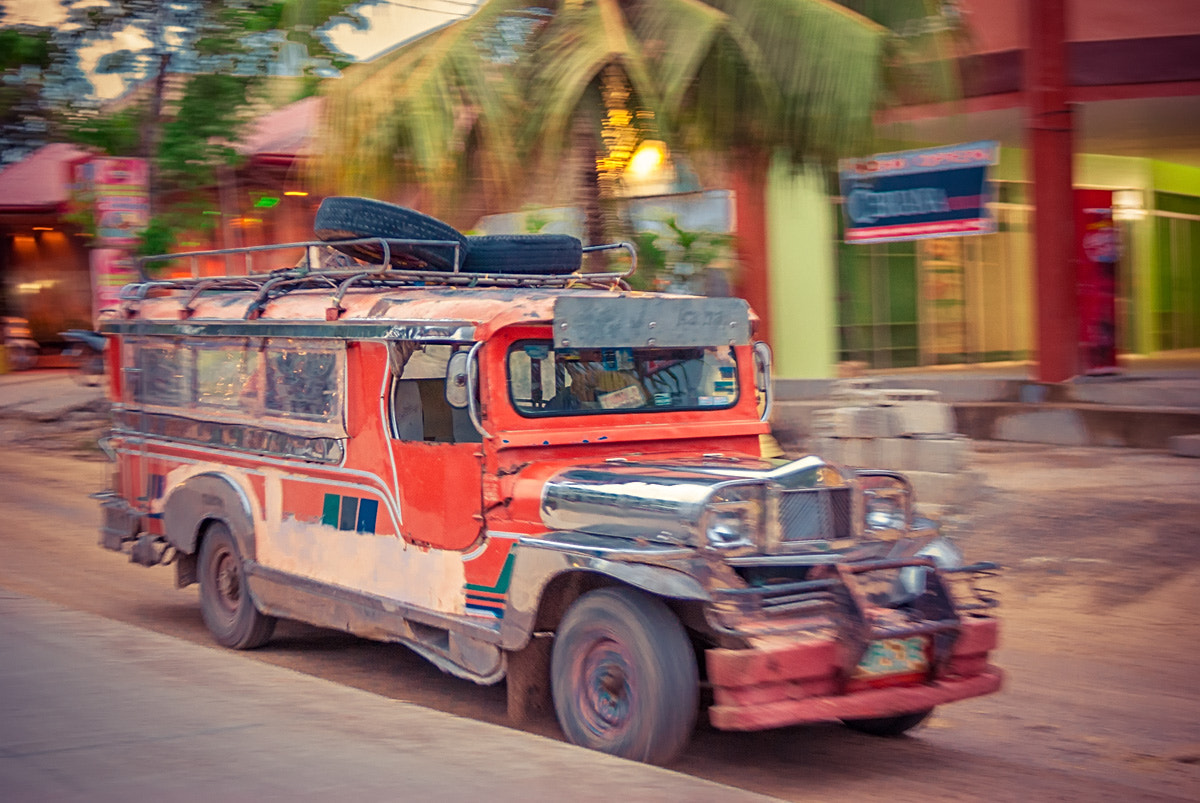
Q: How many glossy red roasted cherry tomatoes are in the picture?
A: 0